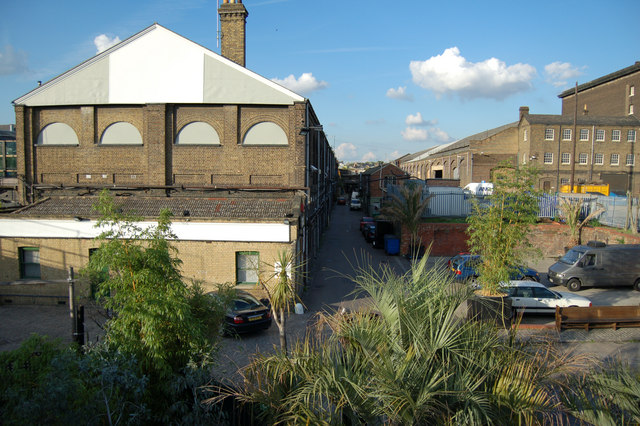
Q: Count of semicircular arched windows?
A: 4